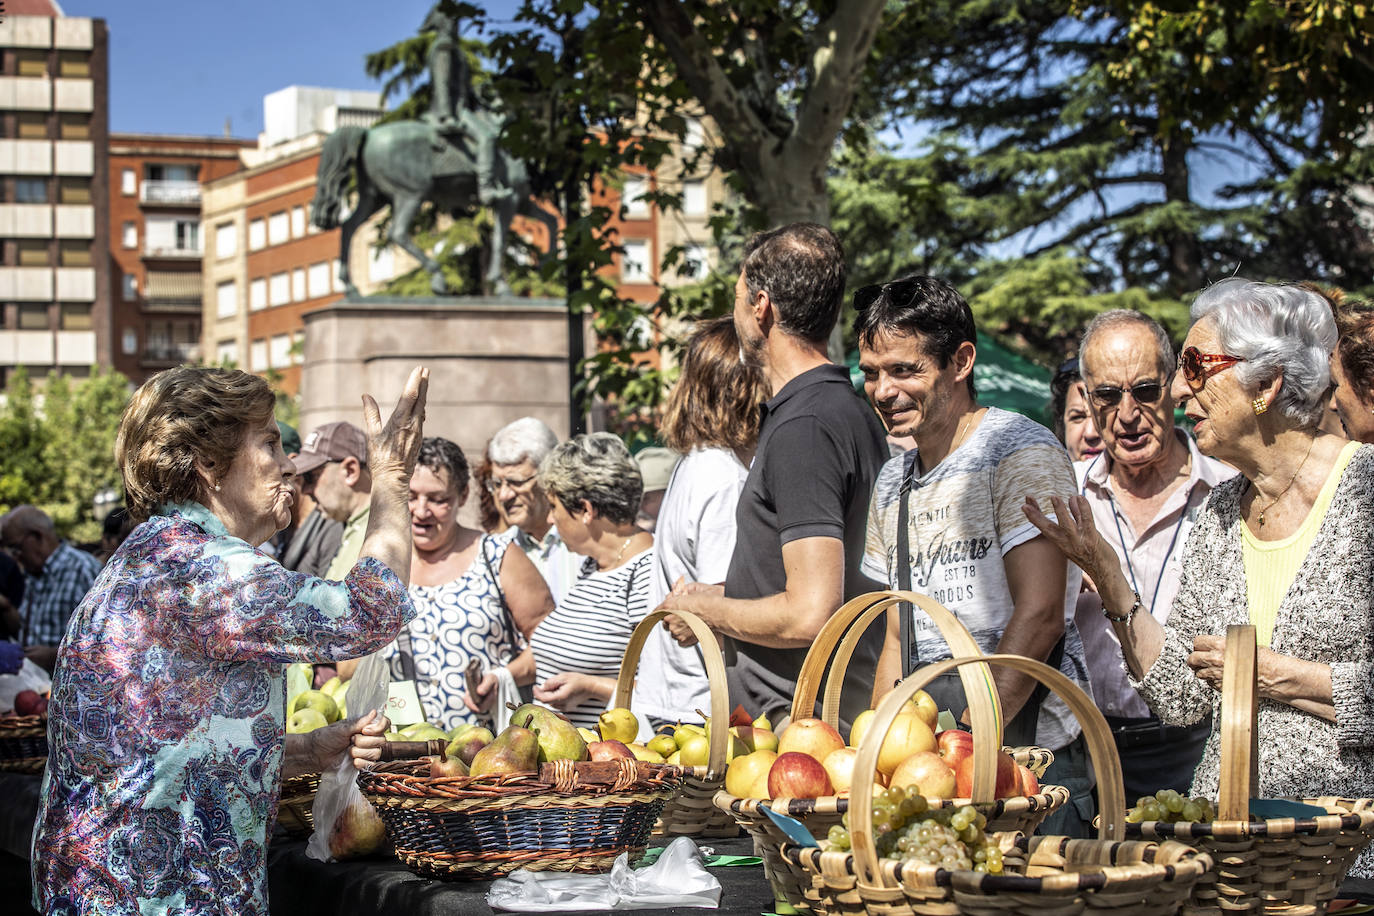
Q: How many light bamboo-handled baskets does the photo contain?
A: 5